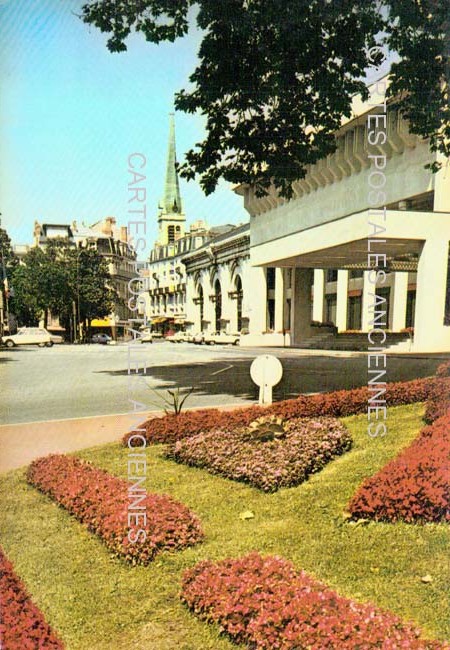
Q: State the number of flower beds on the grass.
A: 6